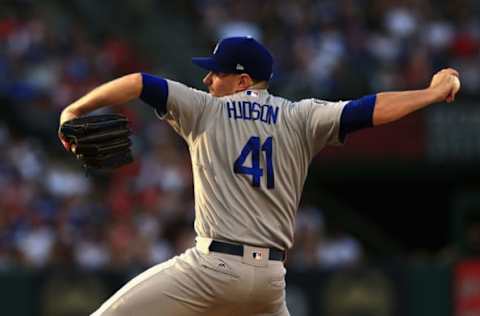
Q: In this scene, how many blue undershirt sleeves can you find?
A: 2